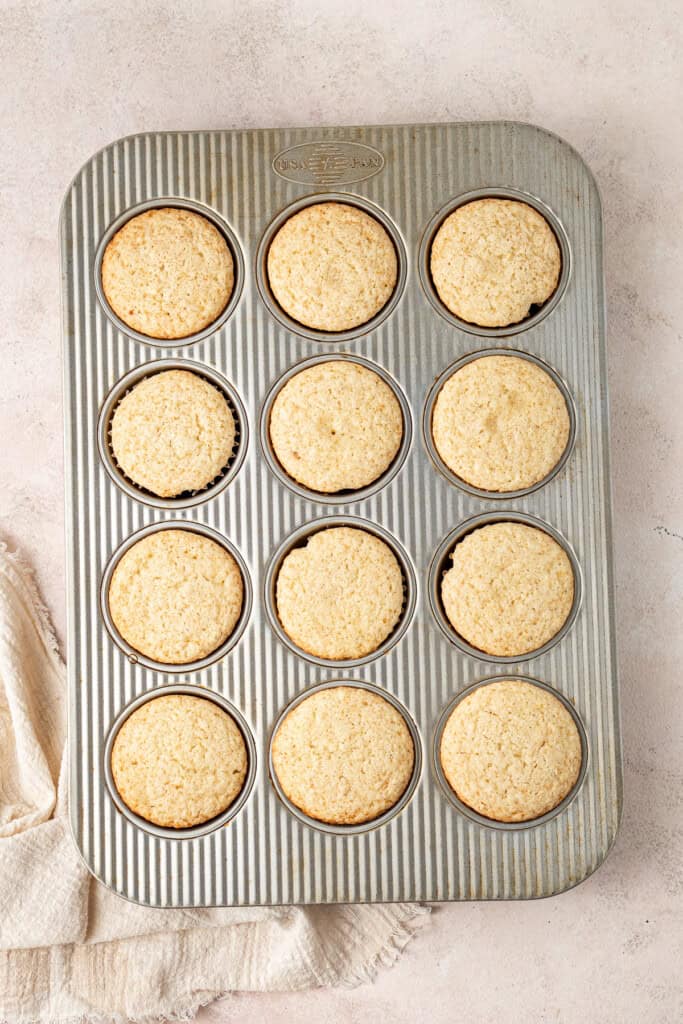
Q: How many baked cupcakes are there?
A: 12